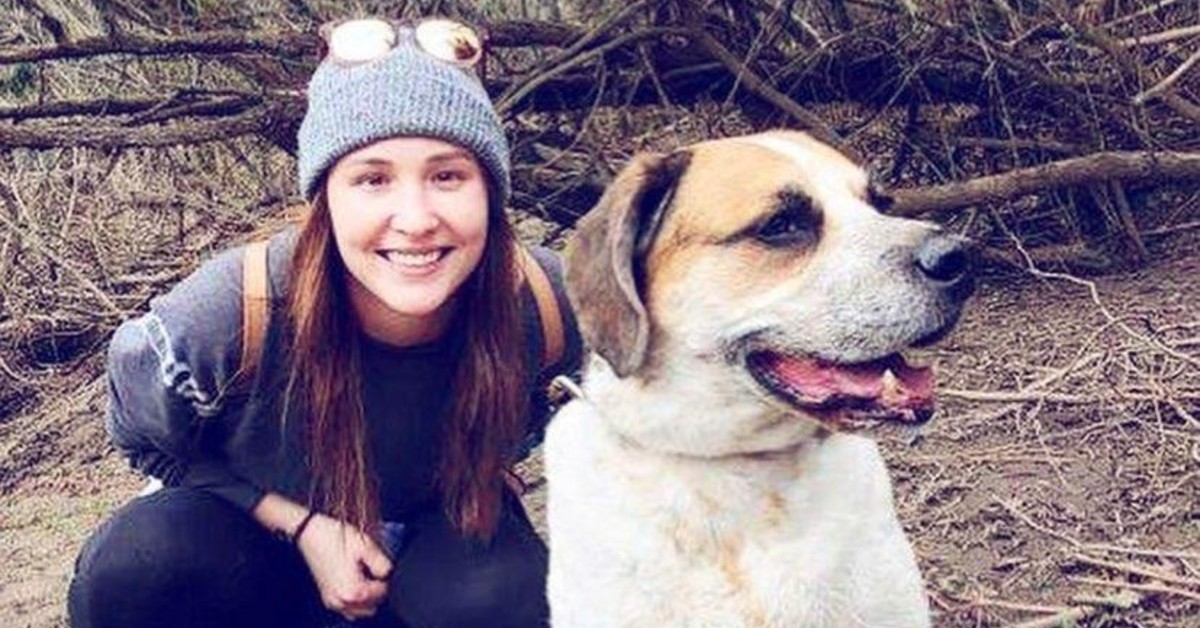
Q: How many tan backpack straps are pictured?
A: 2